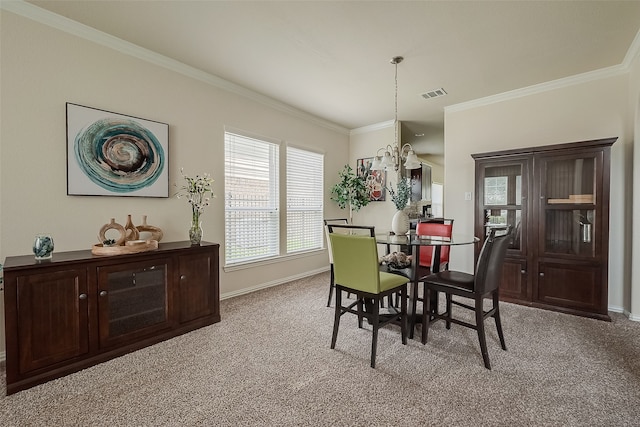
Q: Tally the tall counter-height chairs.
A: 4